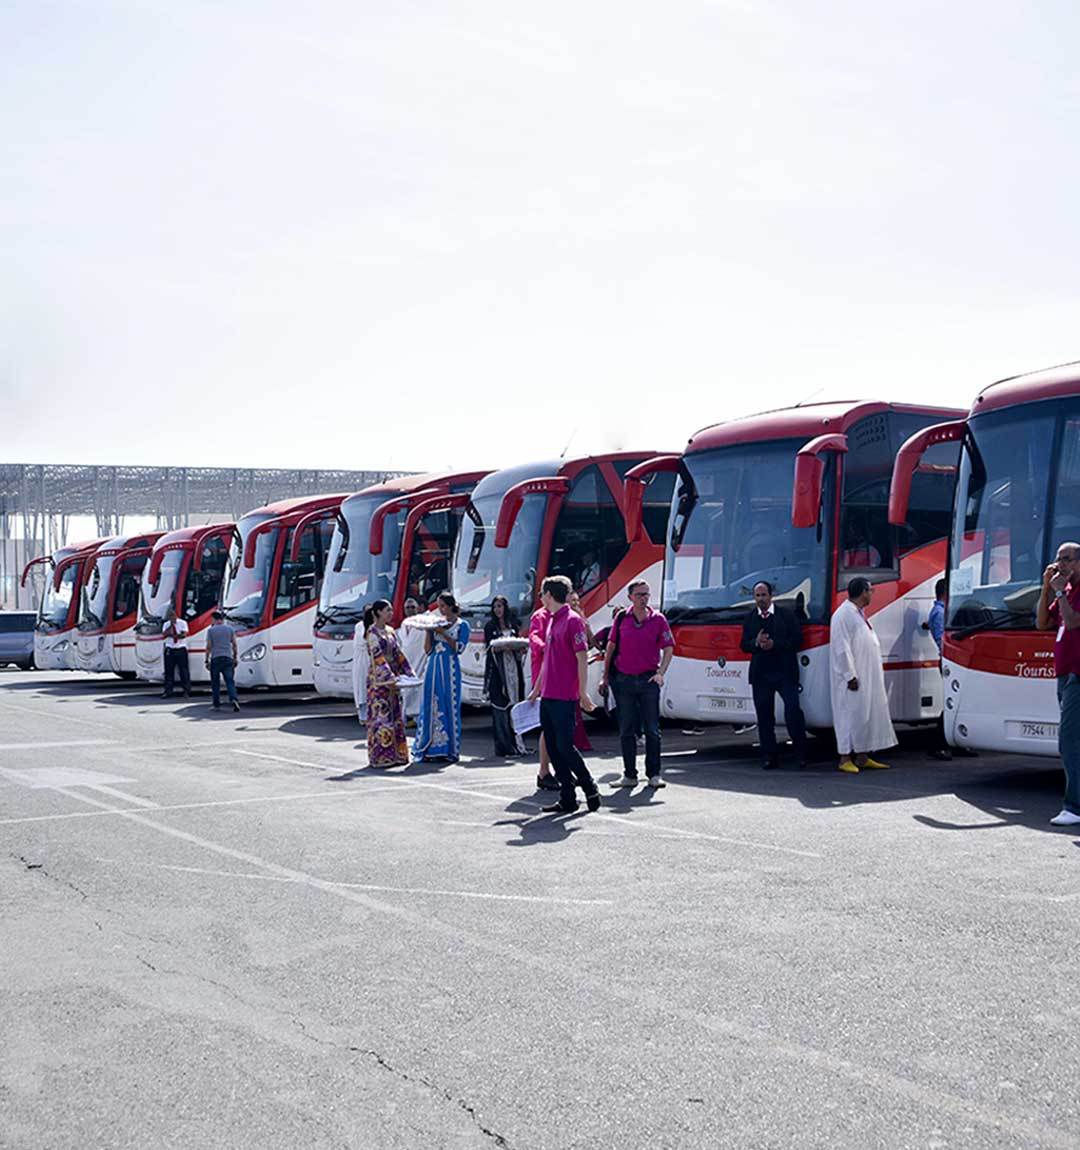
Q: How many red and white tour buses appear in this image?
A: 8